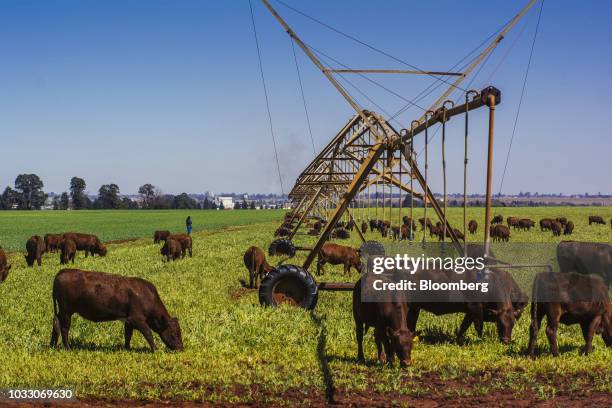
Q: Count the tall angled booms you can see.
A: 2